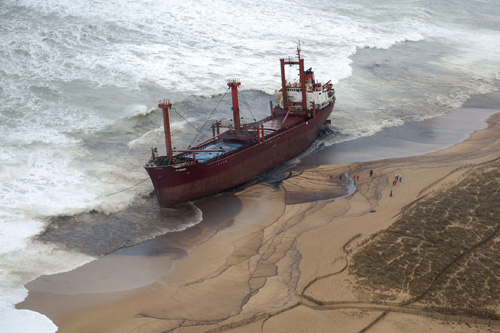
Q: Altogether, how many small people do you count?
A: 11